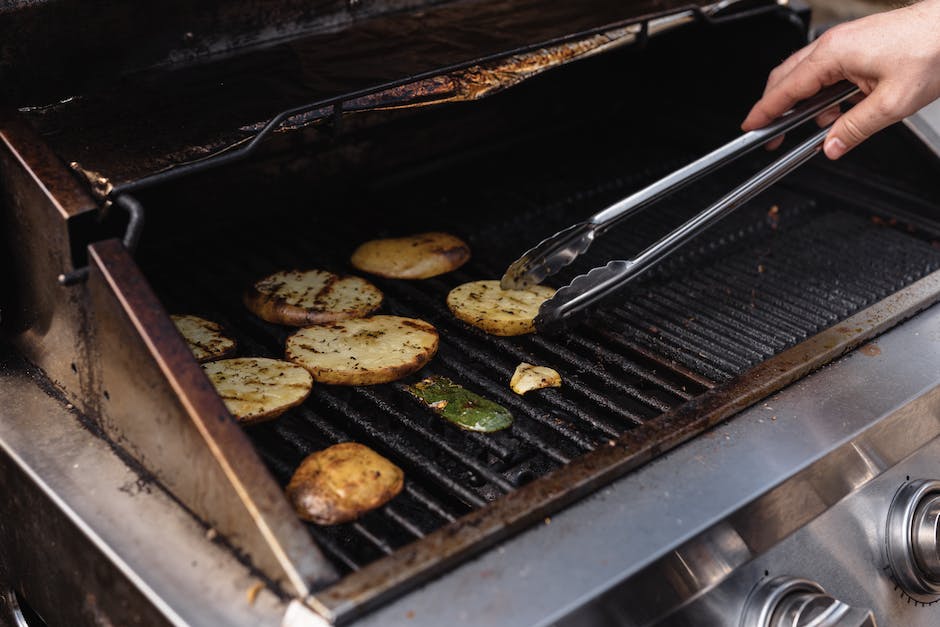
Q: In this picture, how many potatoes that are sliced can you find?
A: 7